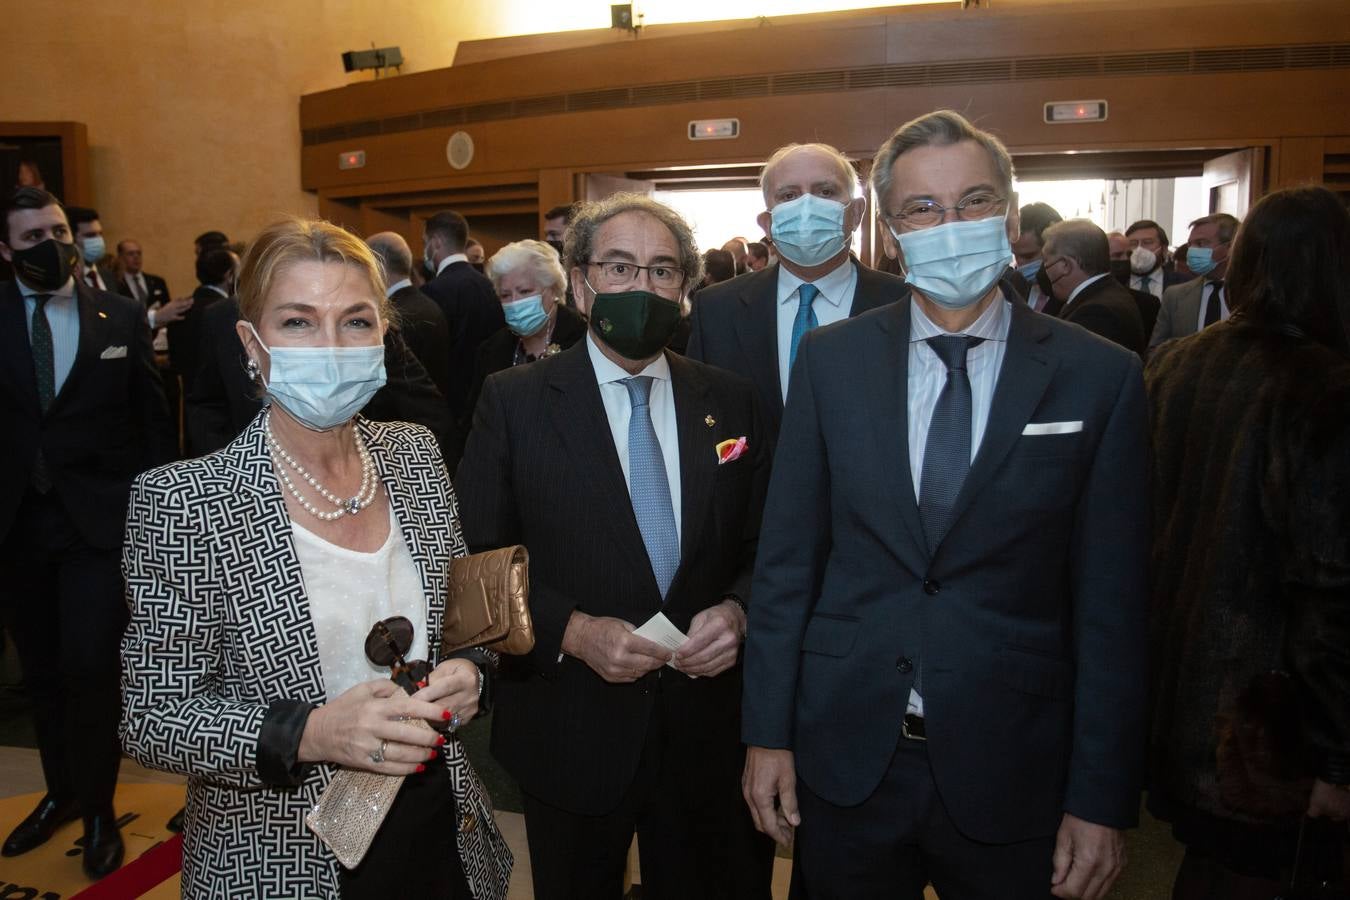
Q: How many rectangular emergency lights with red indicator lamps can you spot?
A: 3